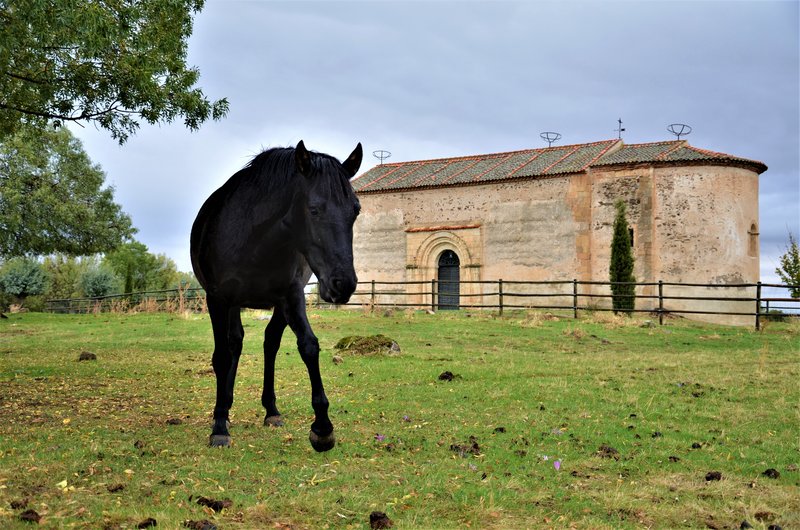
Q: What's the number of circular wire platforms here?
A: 3